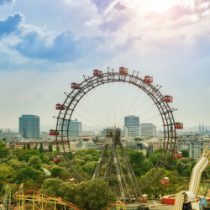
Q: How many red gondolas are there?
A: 12